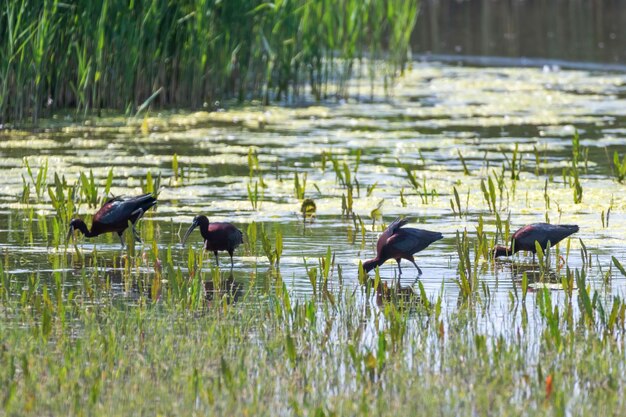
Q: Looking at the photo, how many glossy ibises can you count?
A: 4